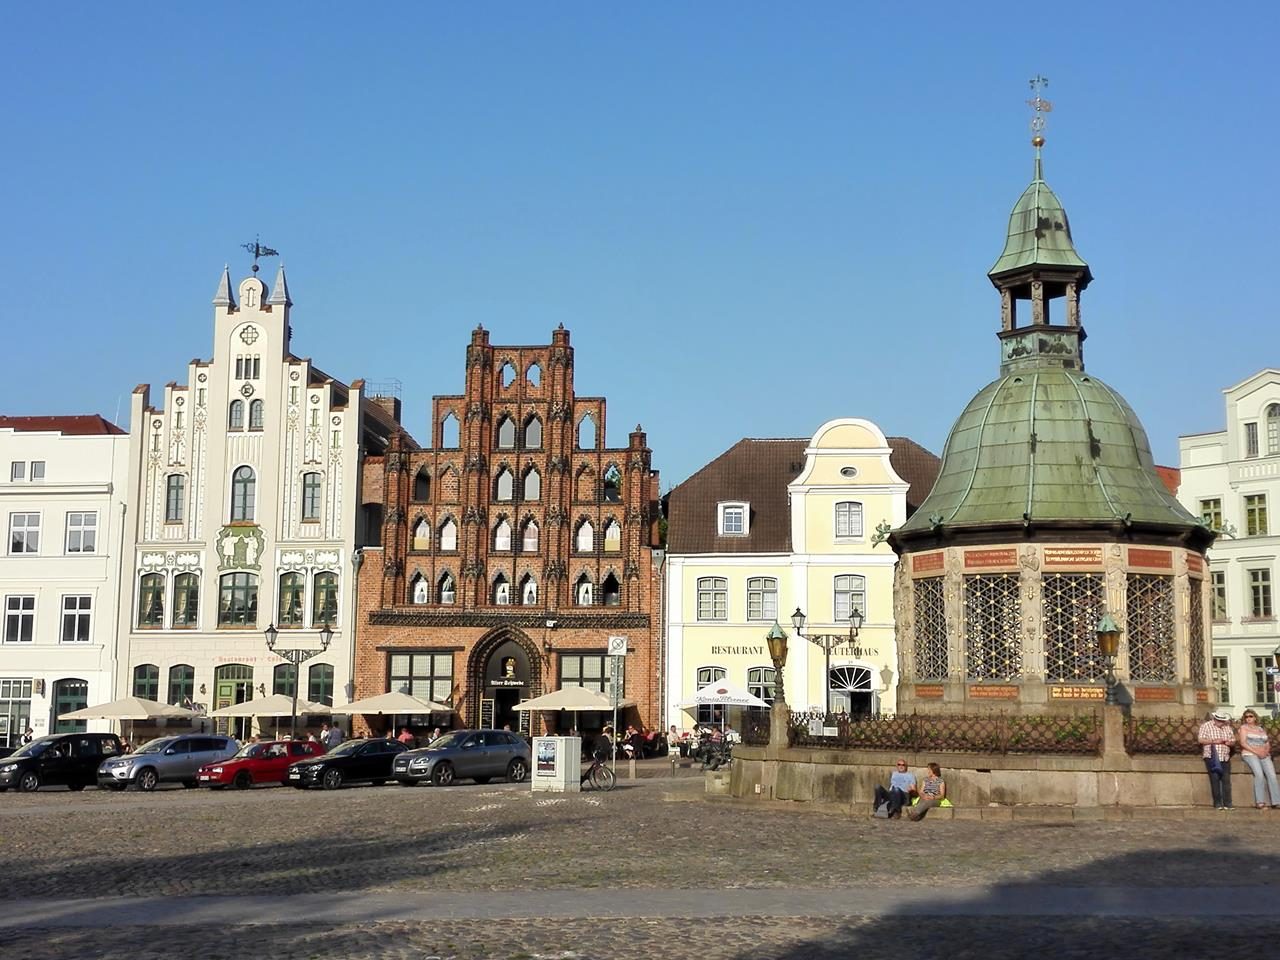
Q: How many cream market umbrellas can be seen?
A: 4